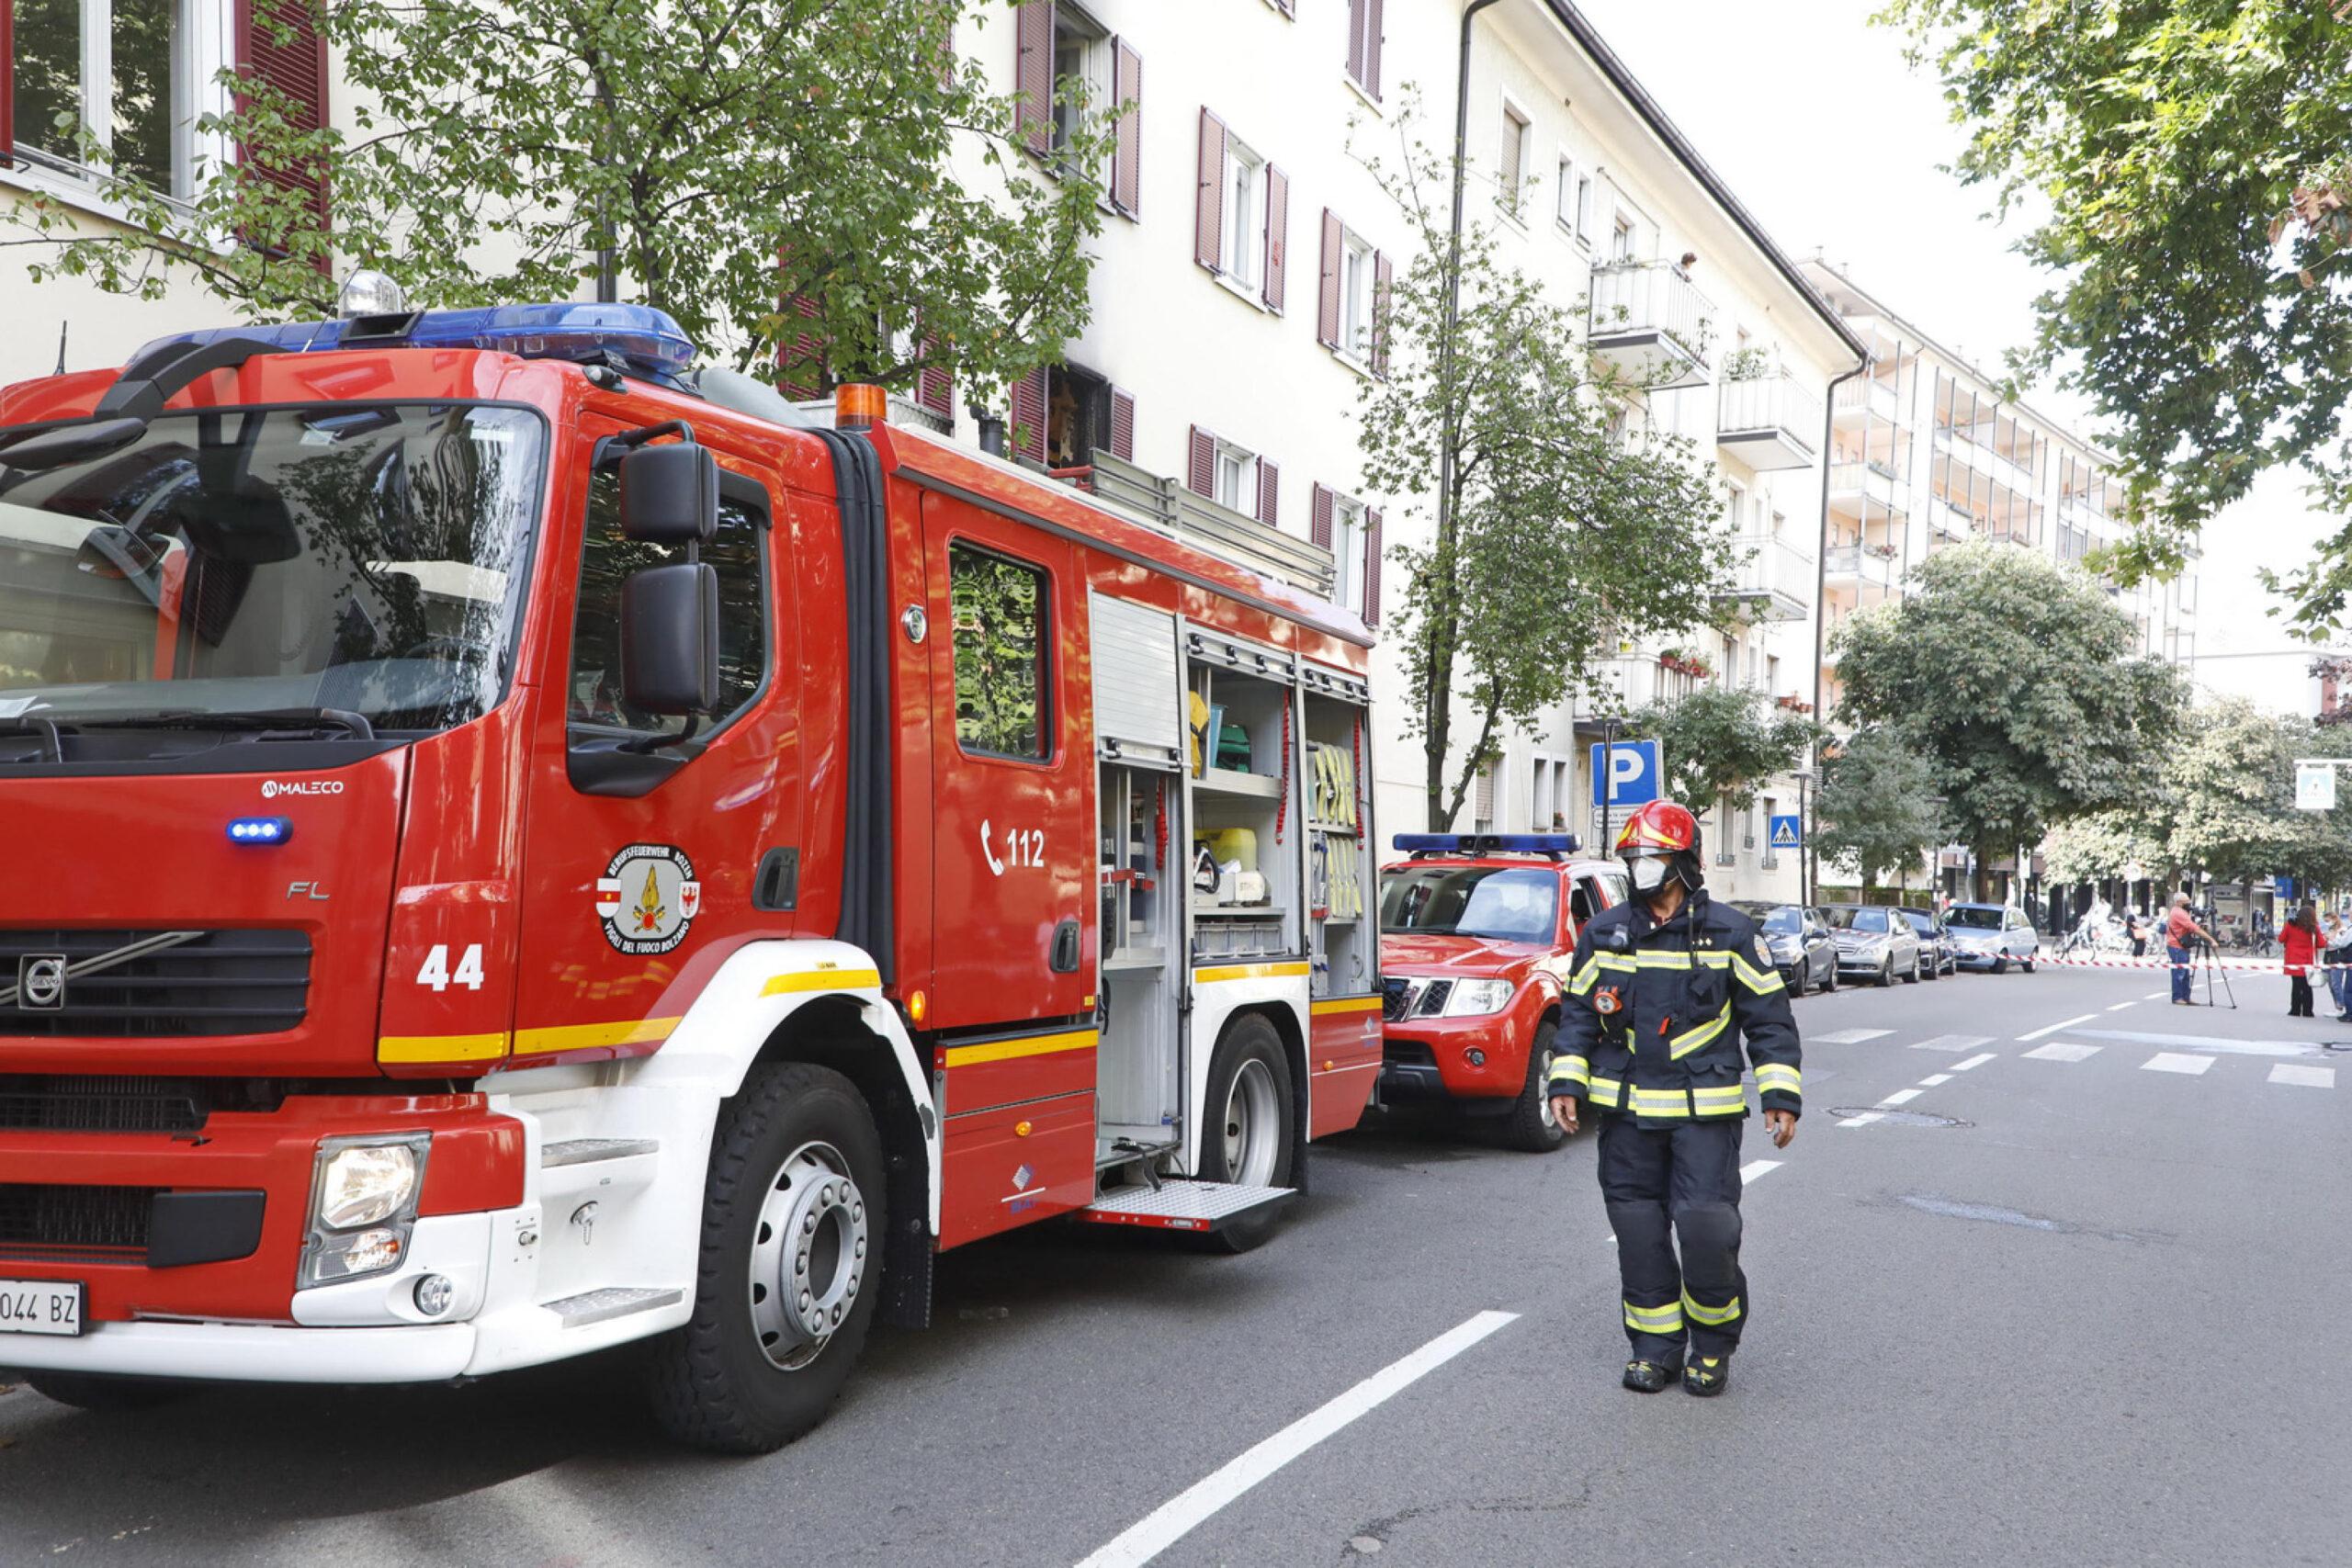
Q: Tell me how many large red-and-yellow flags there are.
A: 0